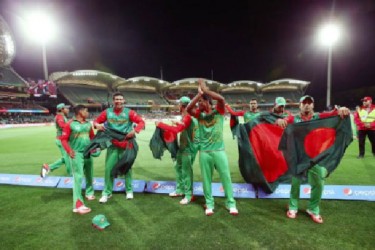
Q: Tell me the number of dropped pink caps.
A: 0